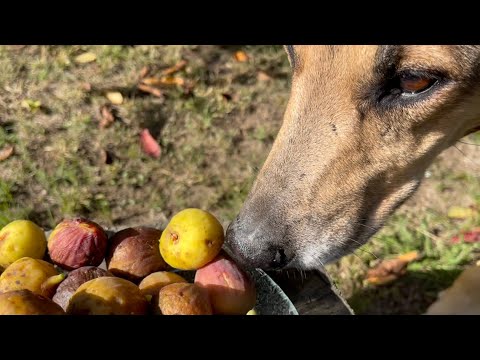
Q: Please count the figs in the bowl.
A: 11